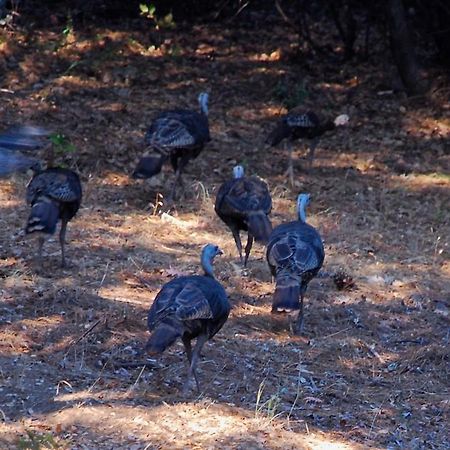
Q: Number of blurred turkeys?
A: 1